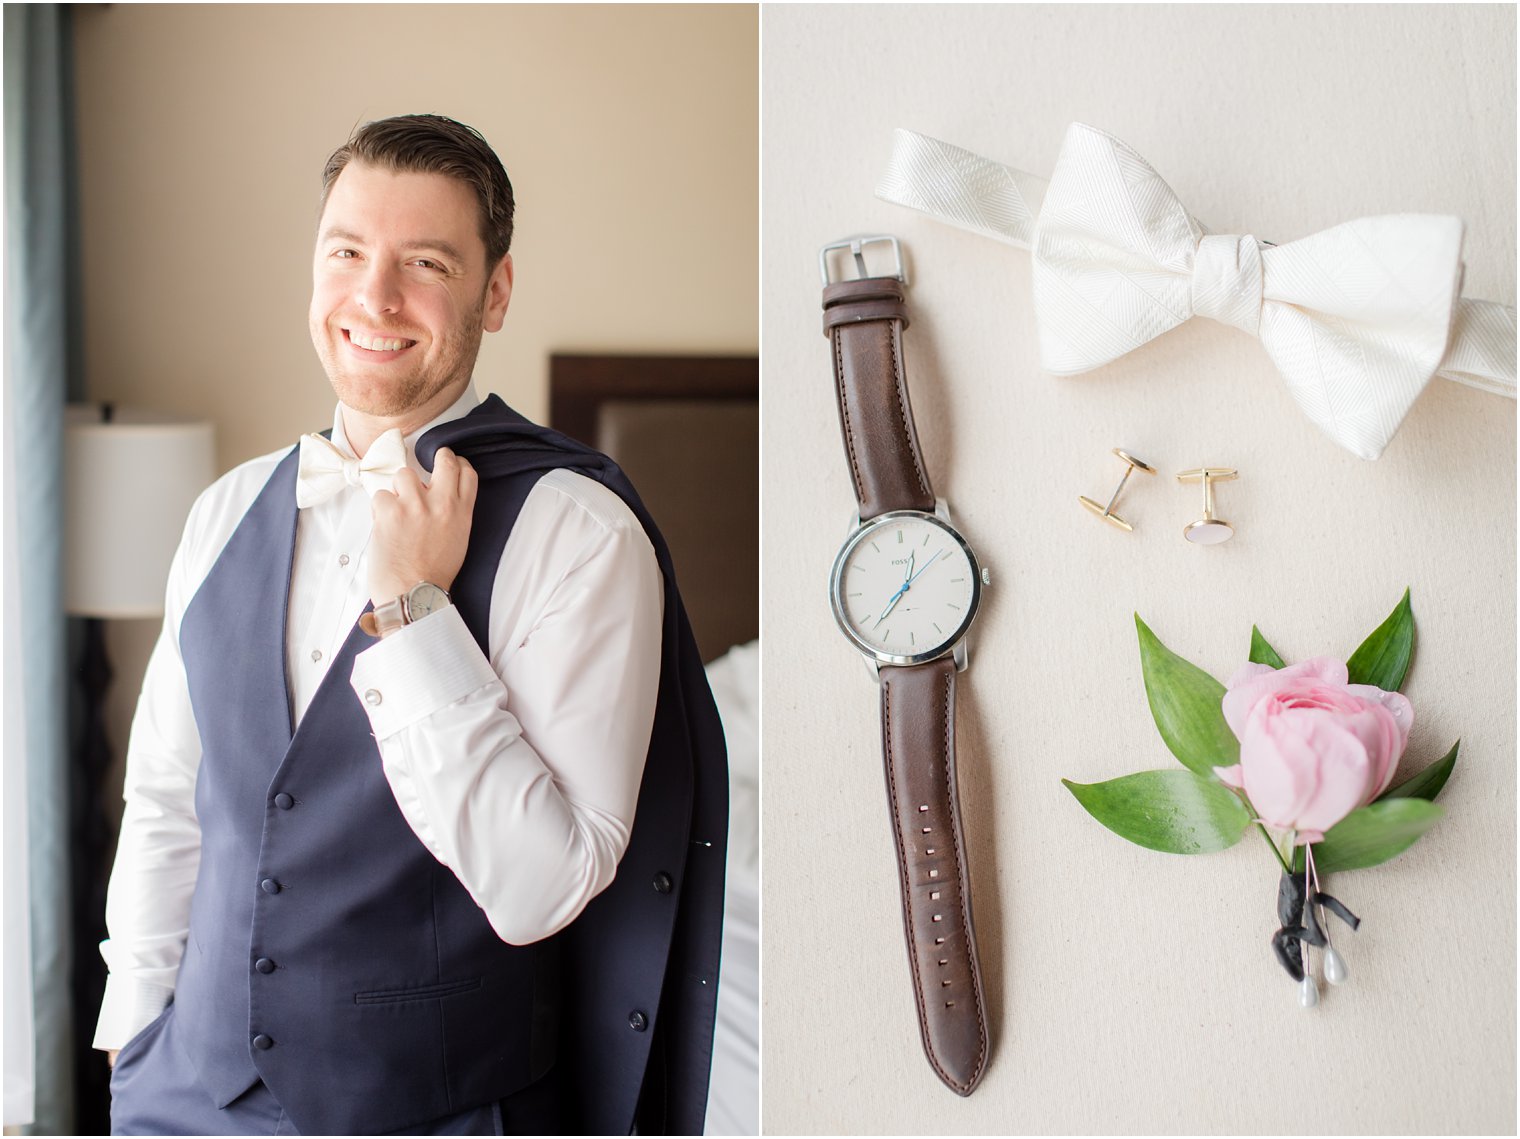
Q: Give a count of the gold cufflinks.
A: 2